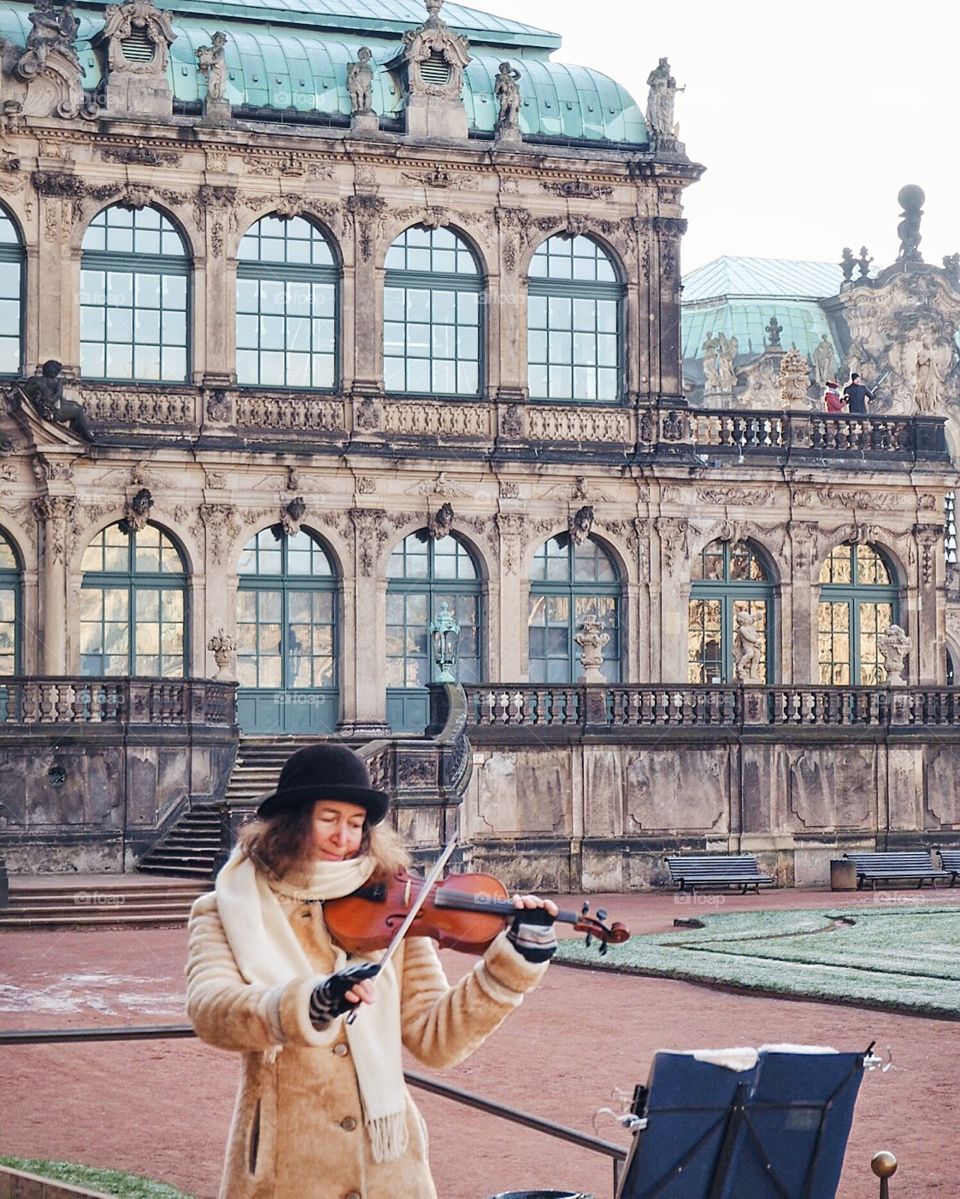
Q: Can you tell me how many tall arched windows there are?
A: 12